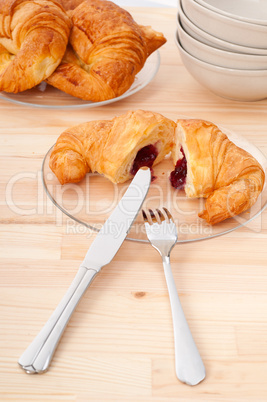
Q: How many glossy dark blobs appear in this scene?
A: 2